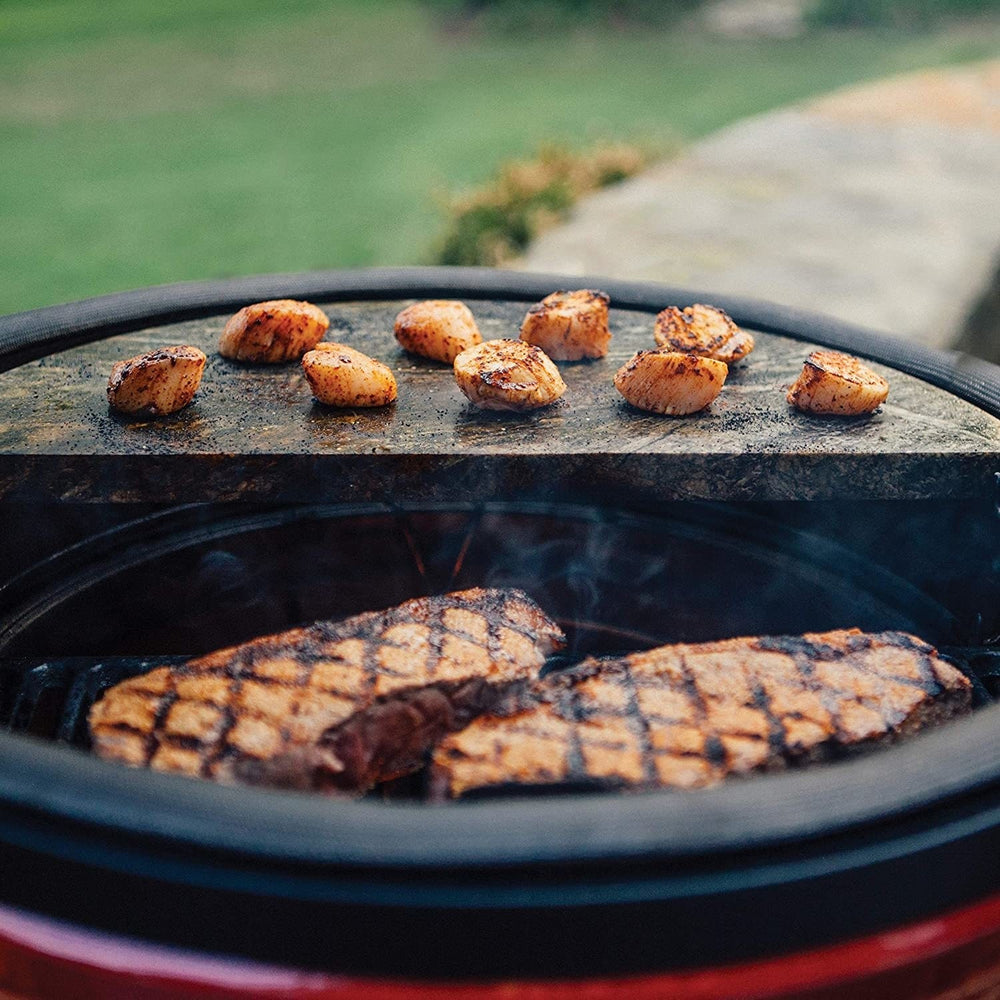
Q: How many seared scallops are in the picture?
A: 9